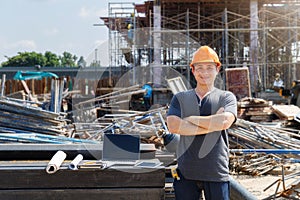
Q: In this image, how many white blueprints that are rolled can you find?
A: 2